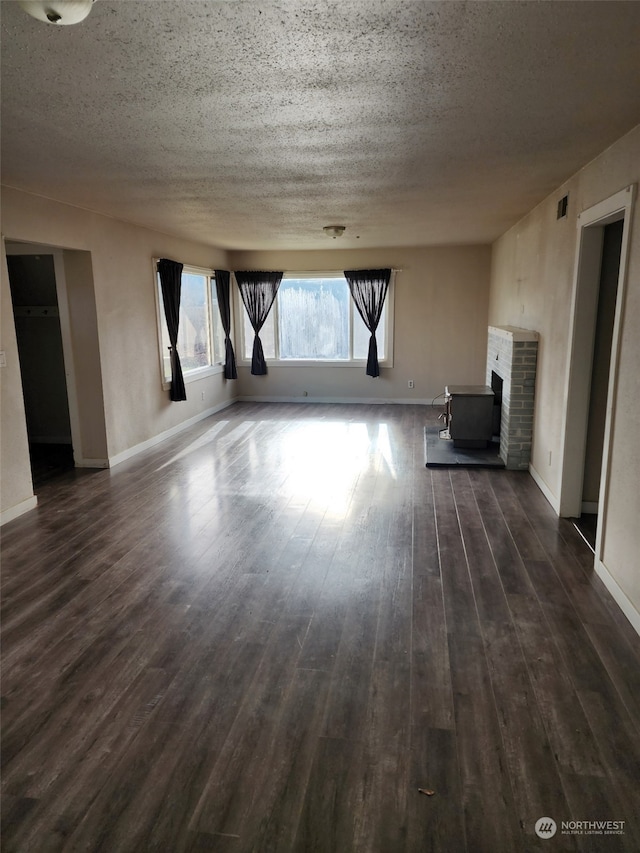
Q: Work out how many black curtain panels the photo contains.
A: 4